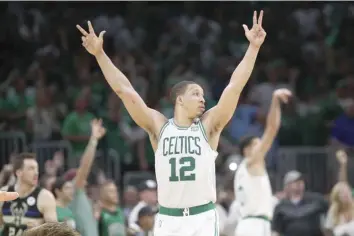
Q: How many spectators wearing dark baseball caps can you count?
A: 2